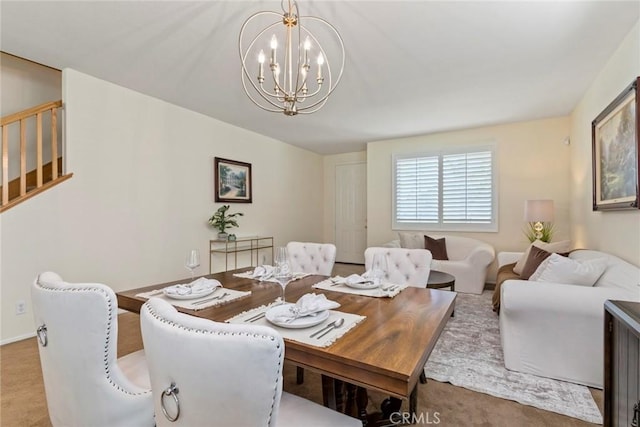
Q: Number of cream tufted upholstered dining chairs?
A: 4